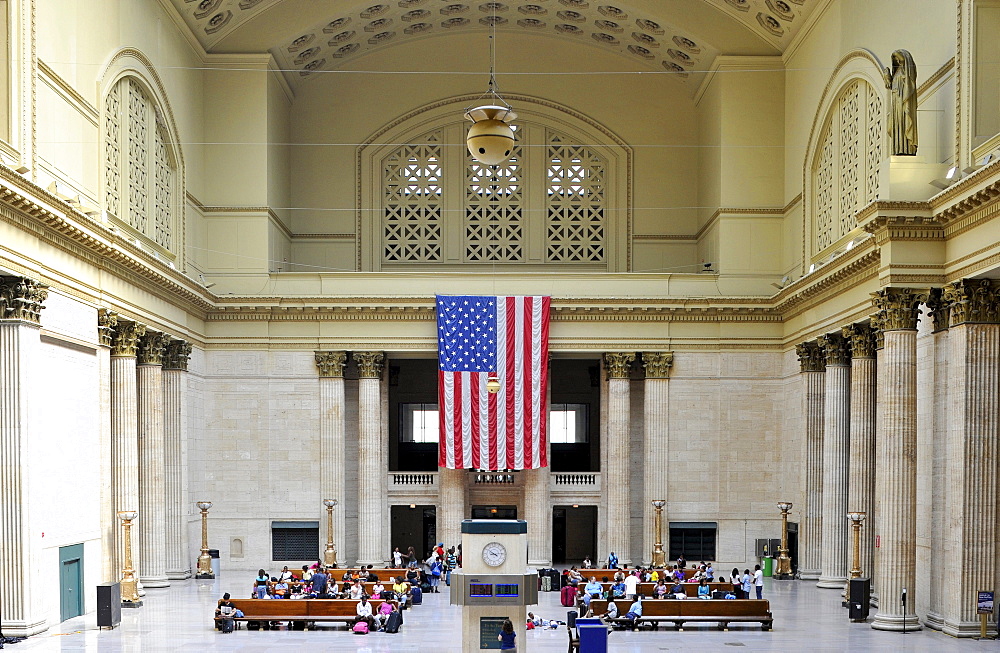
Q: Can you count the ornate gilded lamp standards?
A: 6